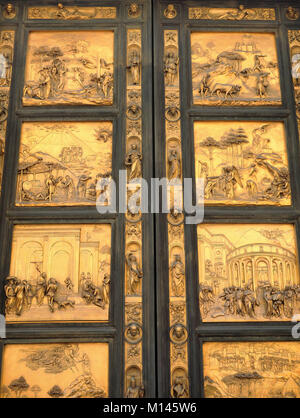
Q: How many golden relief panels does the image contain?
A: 8